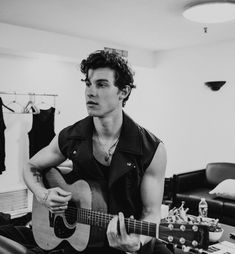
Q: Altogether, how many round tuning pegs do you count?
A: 6